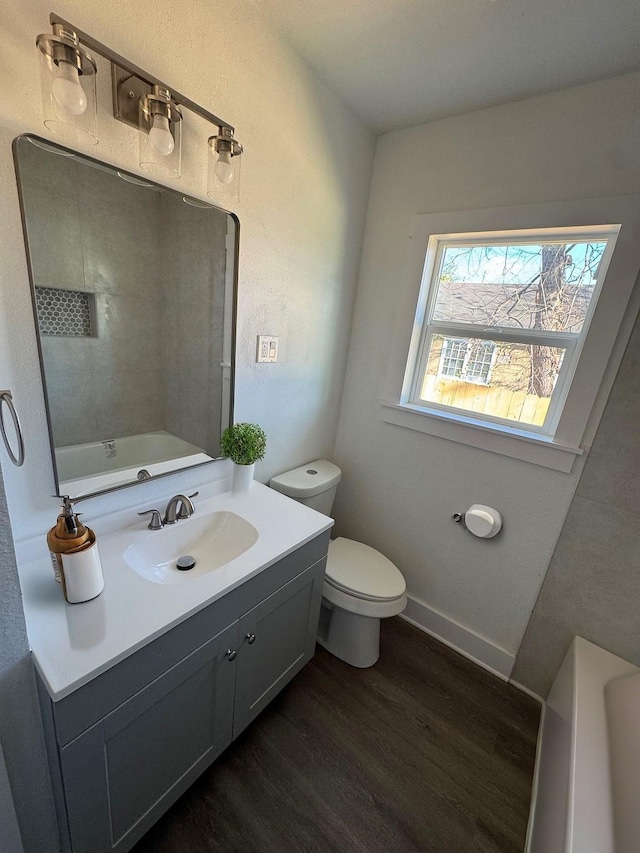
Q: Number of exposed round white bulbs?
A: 3